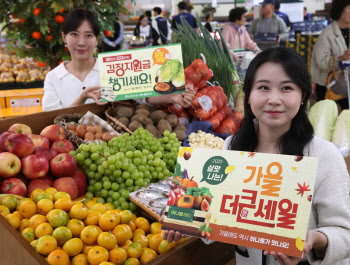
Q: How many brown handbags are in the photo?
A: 1